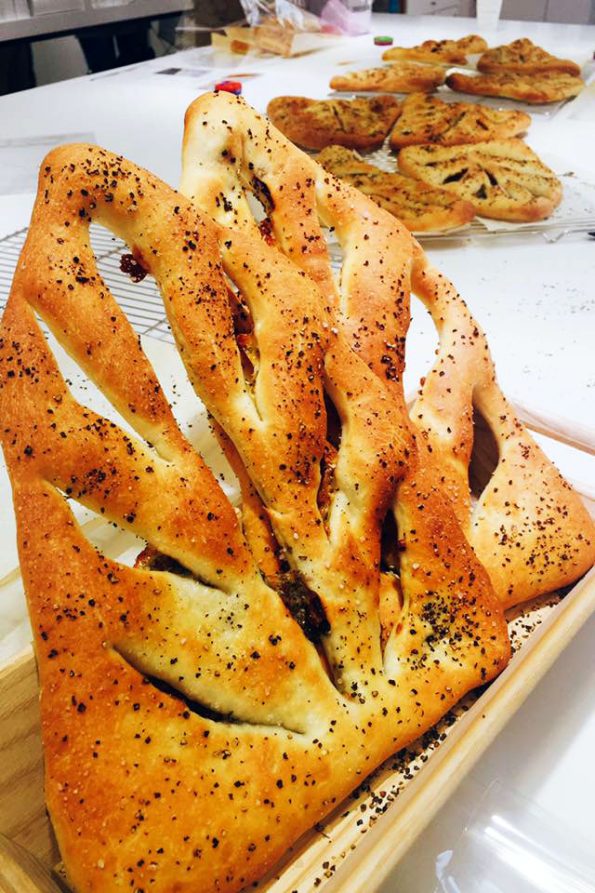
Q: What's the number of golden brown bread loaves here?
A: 10